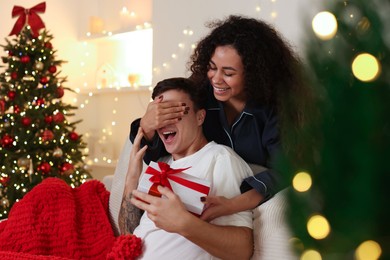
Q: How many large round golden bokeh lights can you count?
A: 6